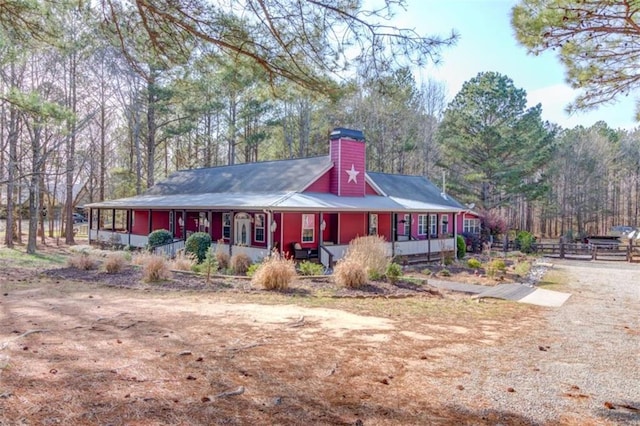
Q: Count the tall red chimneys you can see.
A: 1